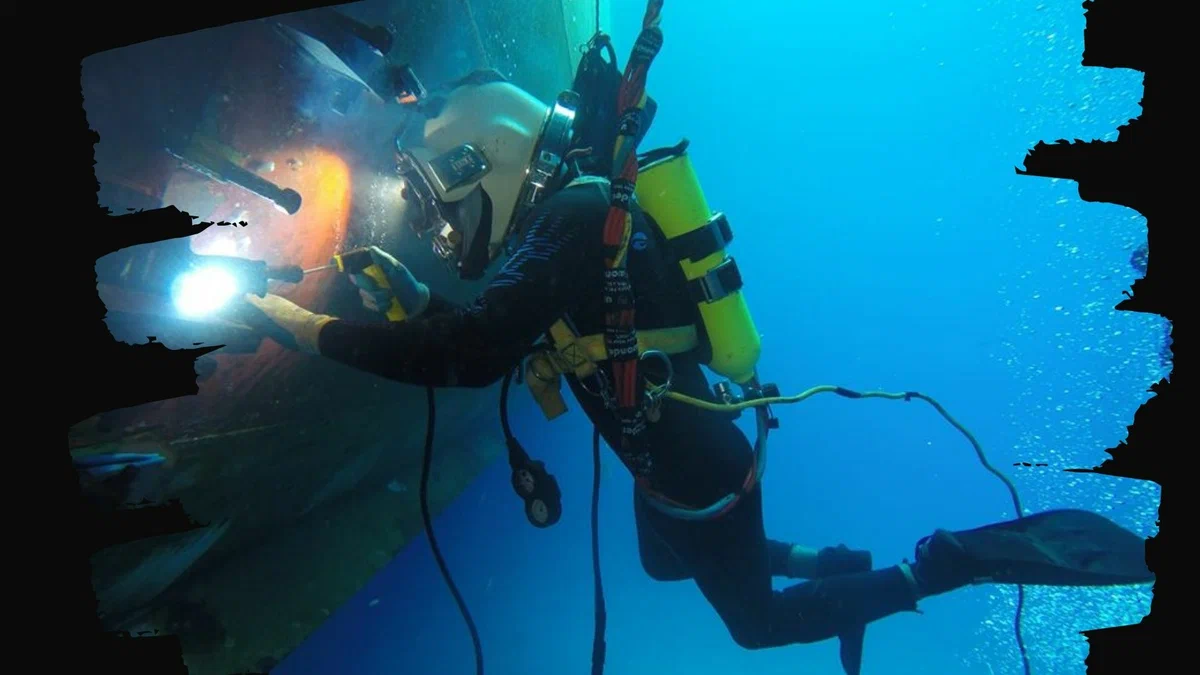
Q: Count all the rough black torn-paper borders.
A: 2